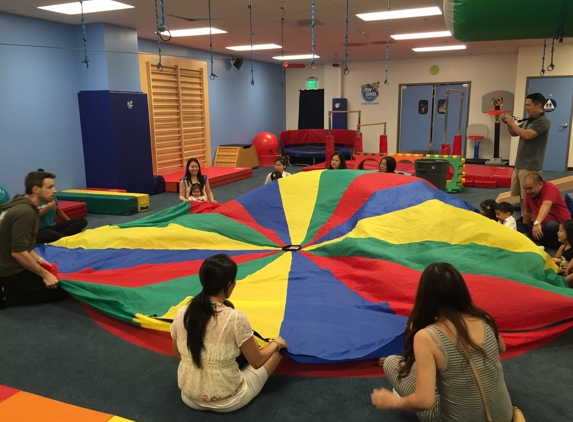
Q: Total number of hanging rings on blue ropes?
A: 12